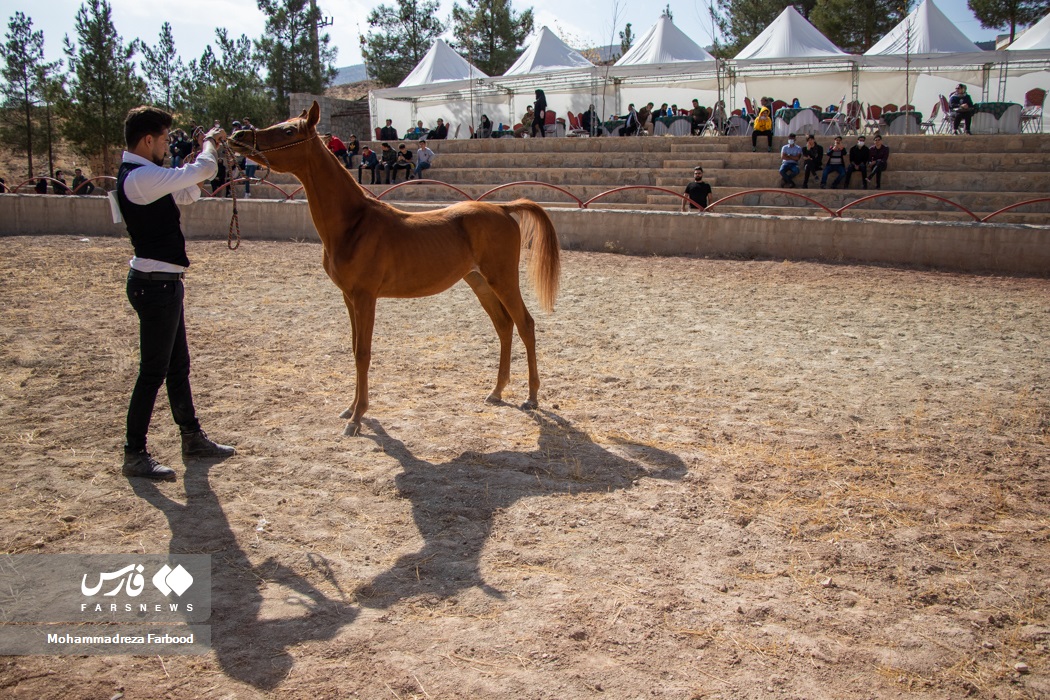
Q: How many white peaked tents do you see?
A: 6